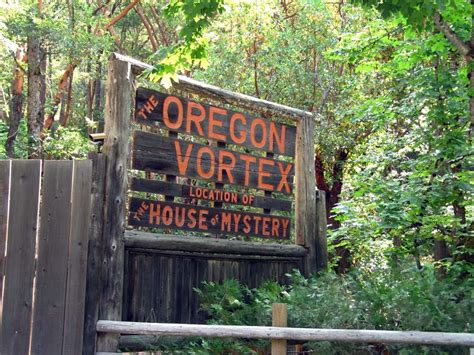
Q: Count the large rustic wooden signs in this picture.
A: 1